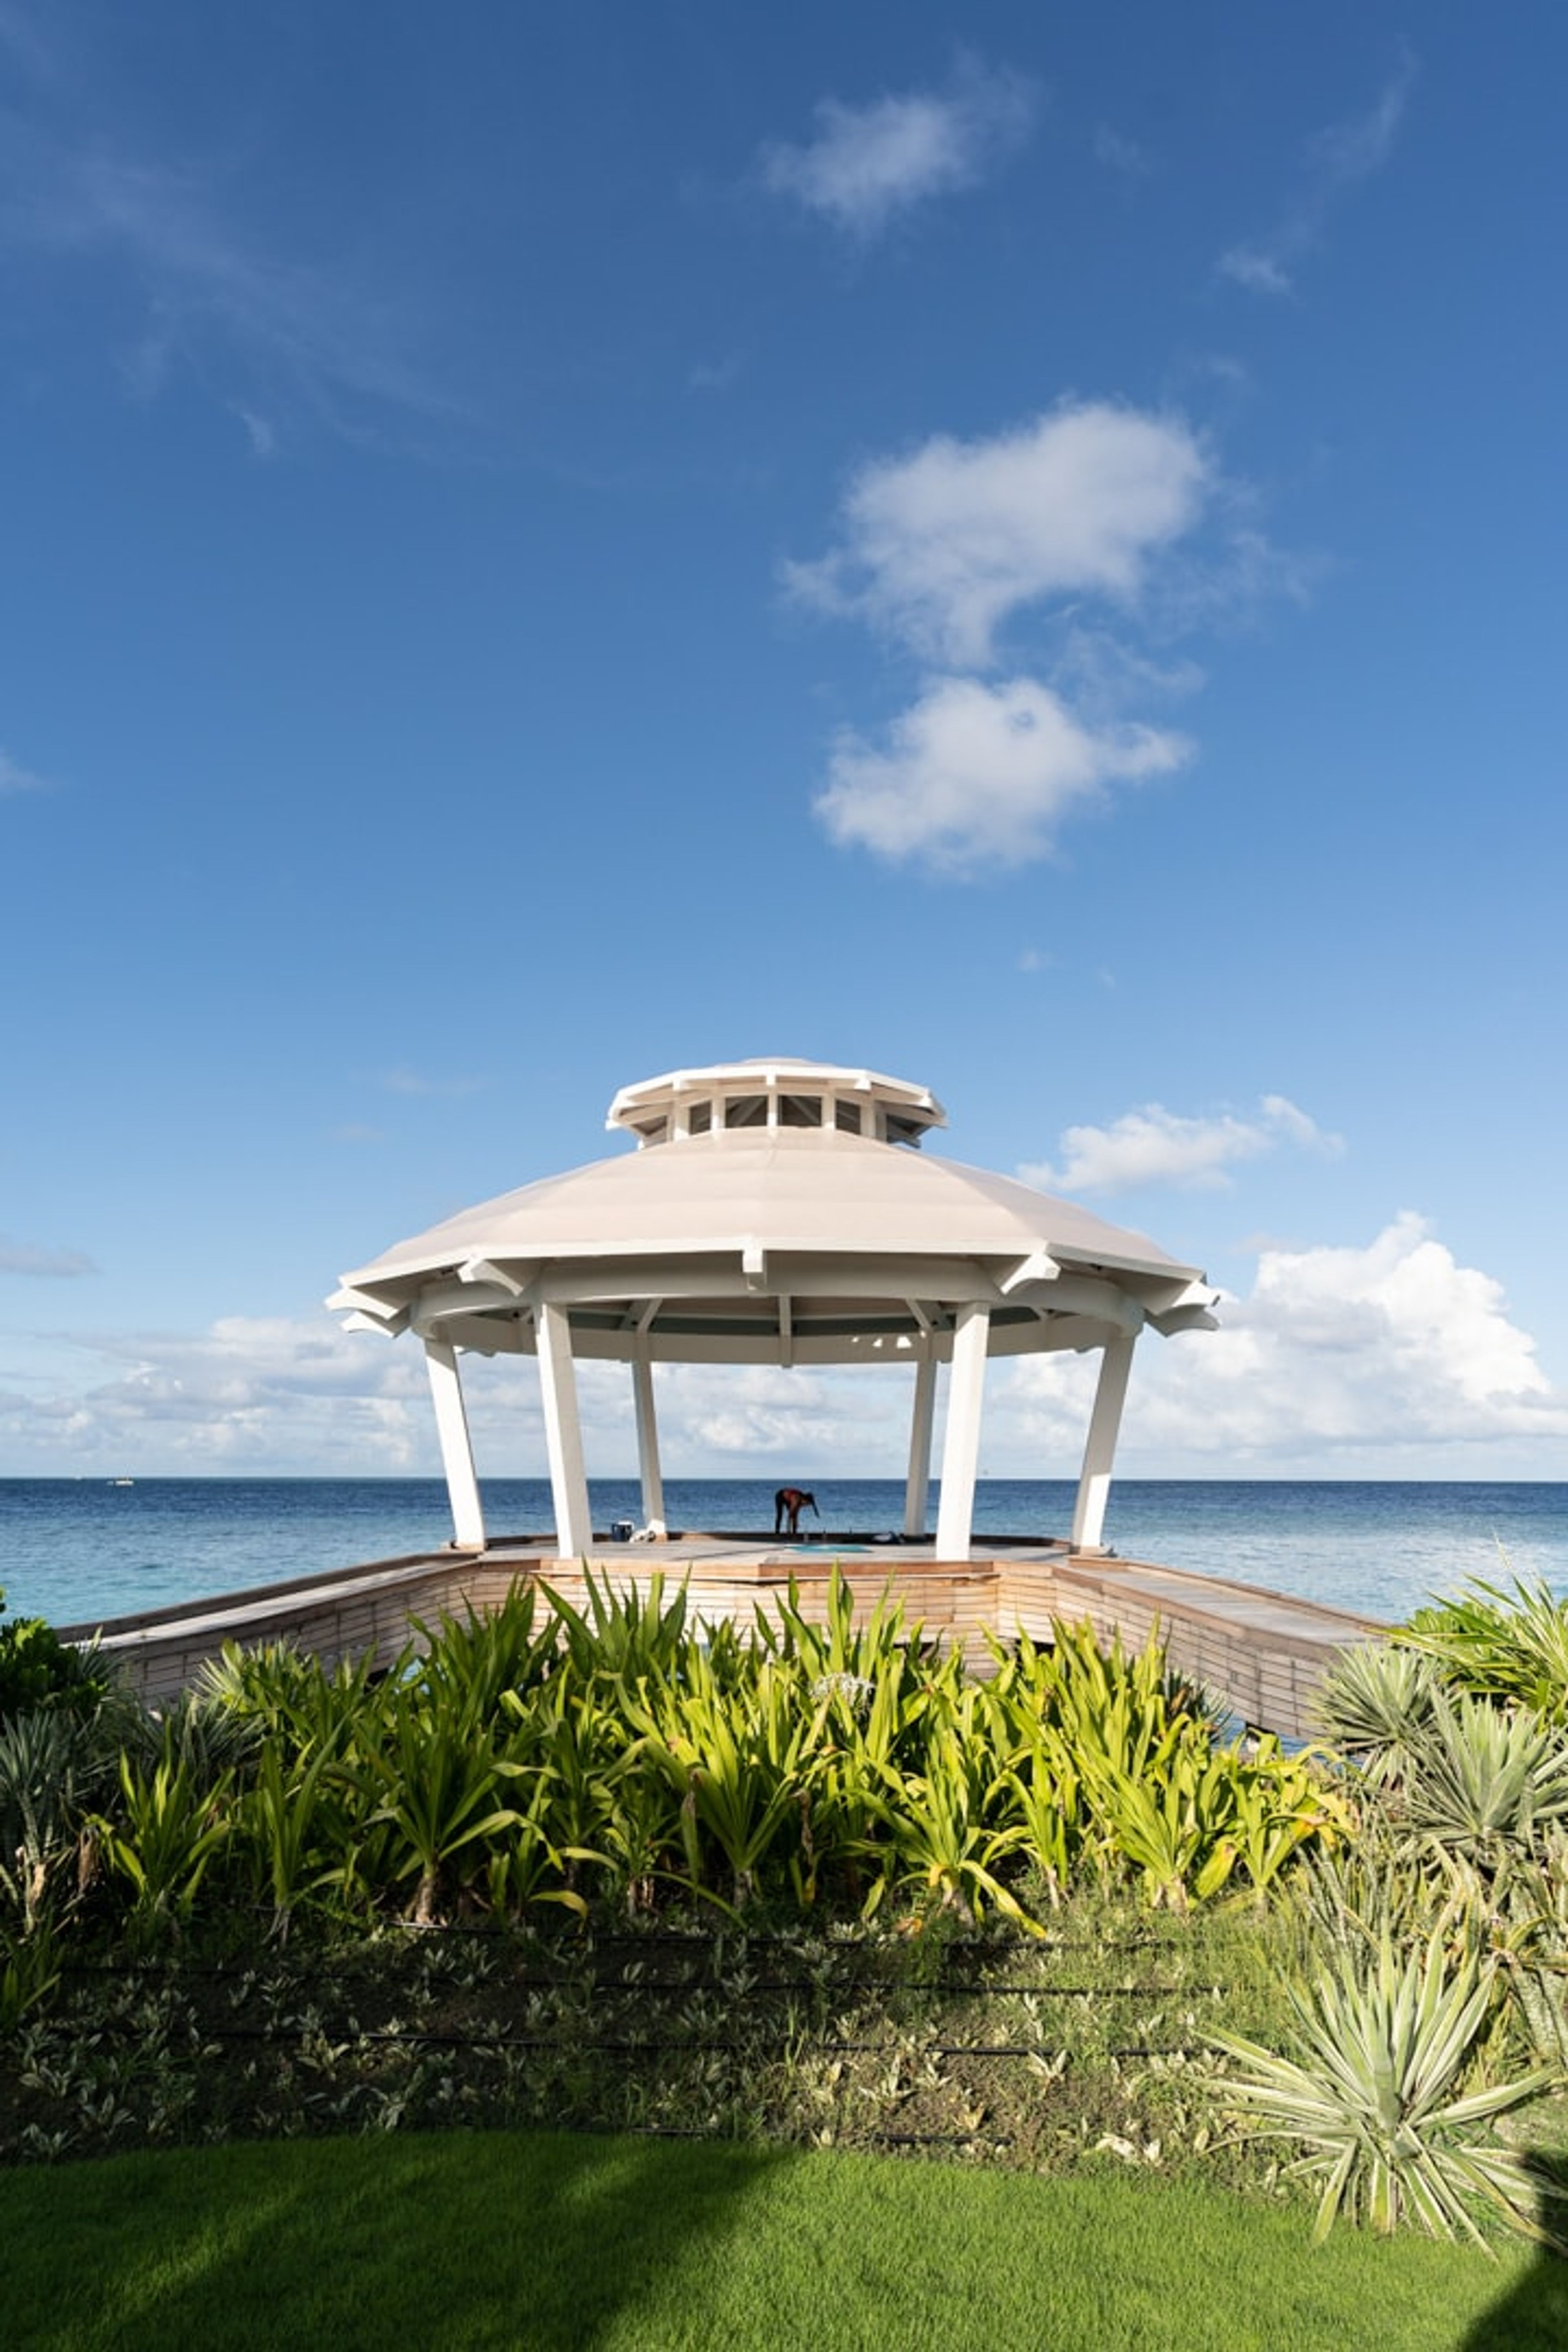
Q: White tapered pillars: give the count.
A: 6